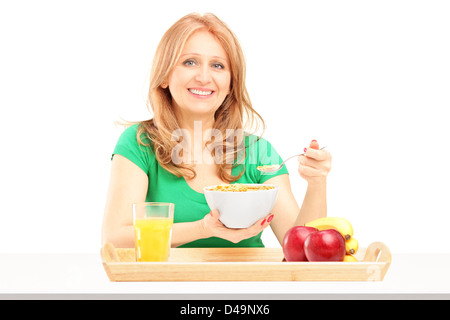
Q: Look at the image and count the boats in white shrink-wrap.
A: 0